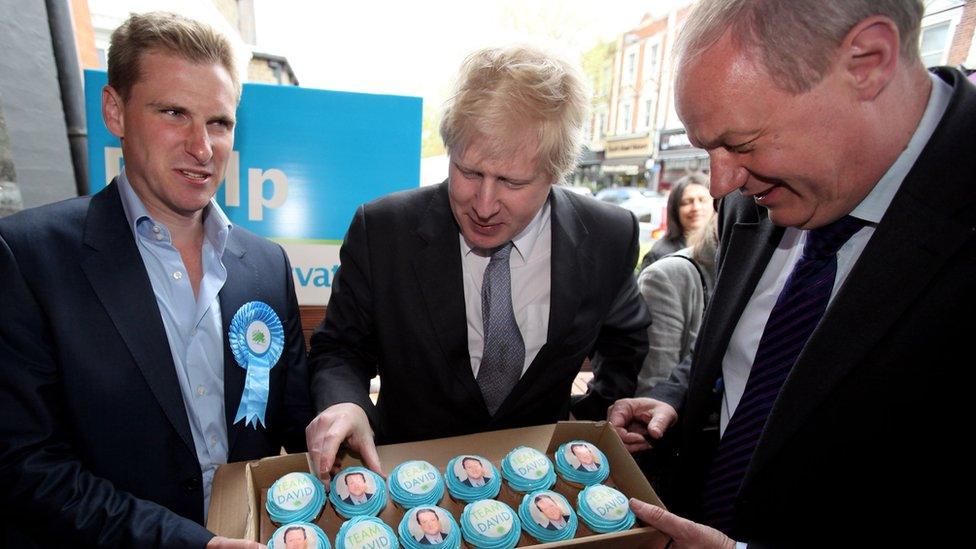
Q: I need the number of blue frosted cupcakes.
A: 12